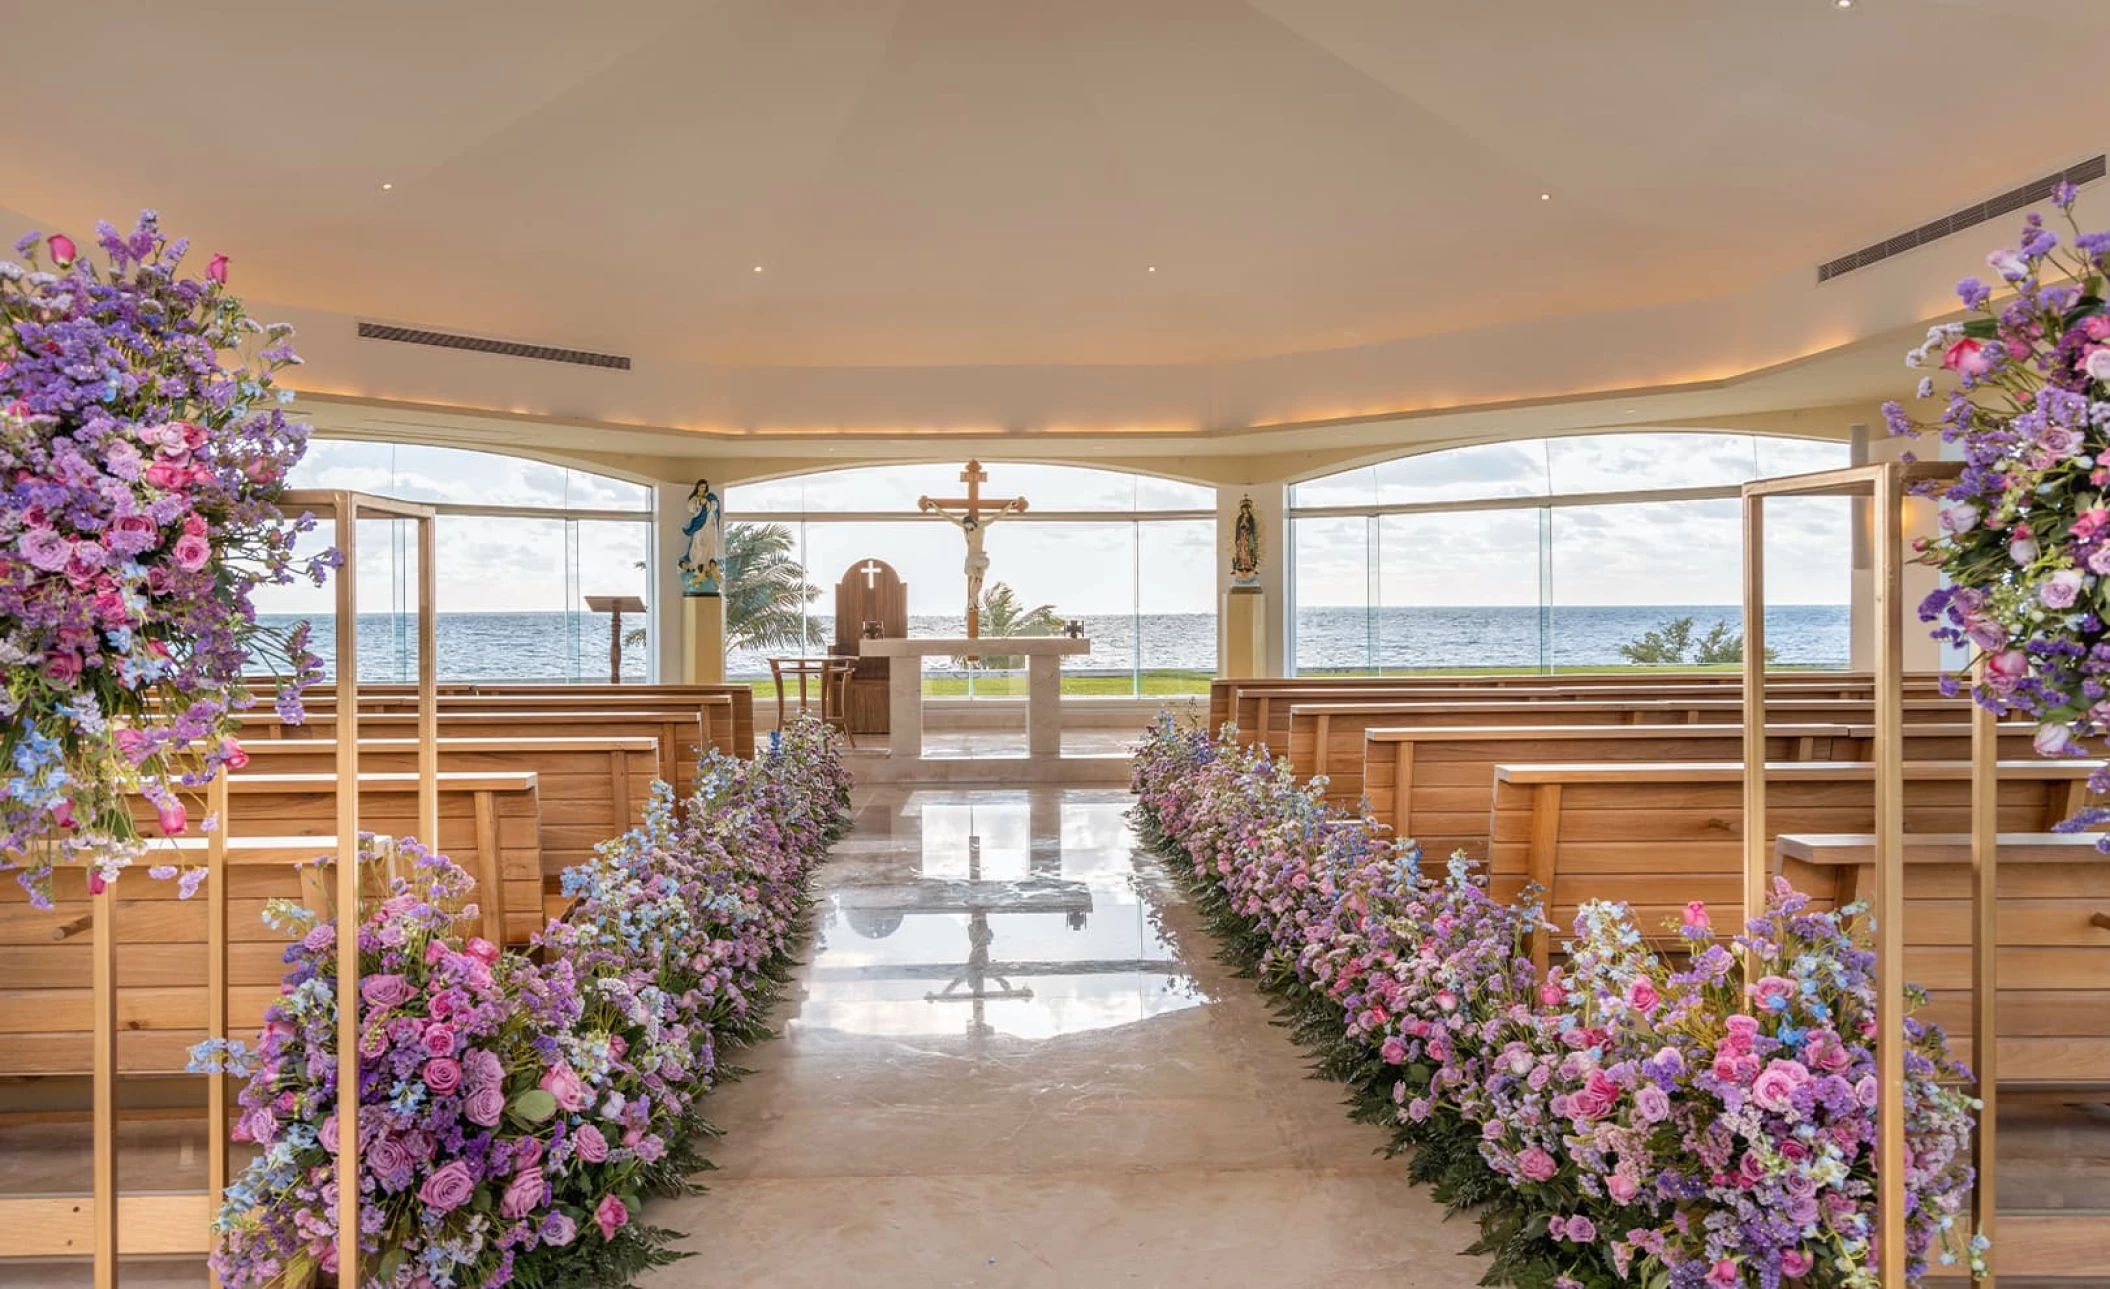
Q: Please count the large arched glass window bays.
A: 3